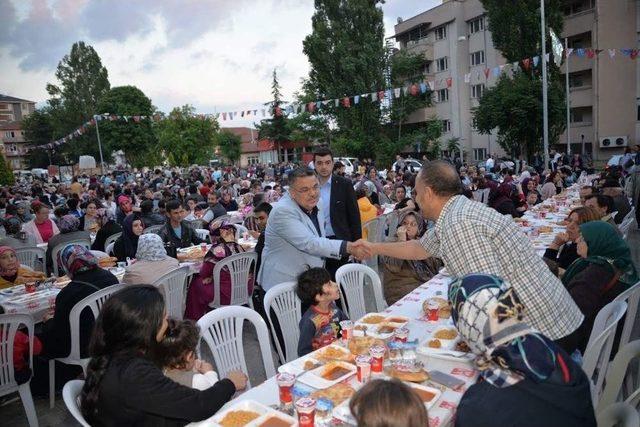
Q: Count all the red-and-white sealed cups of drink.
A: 7